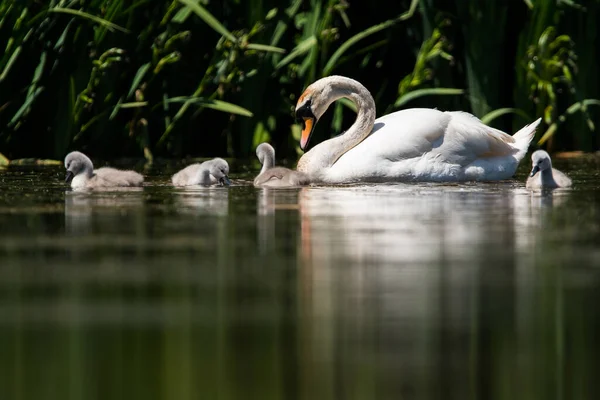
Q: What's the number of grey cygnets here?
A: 4